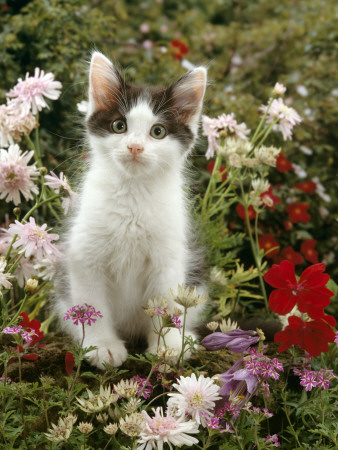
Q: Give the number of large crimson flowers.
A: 2